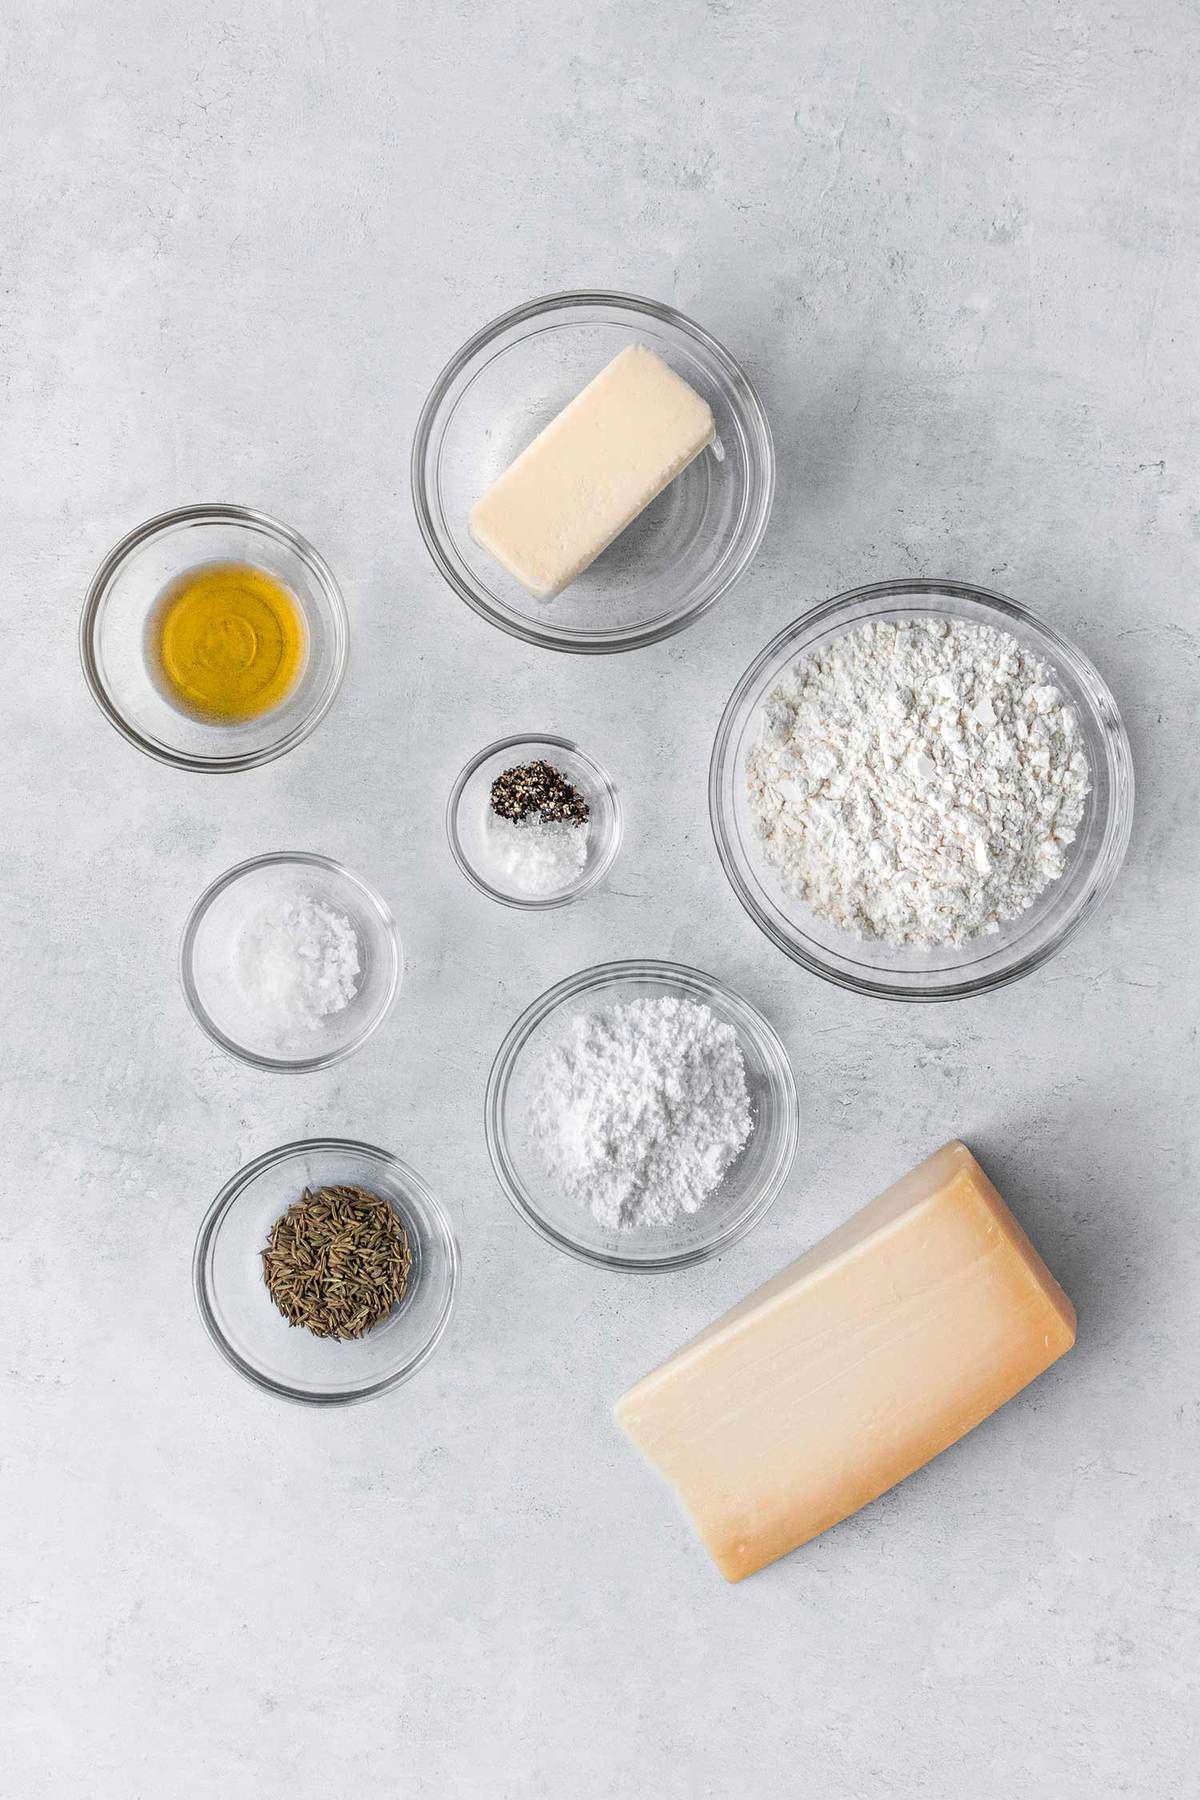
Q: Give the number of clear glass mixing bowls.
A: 7